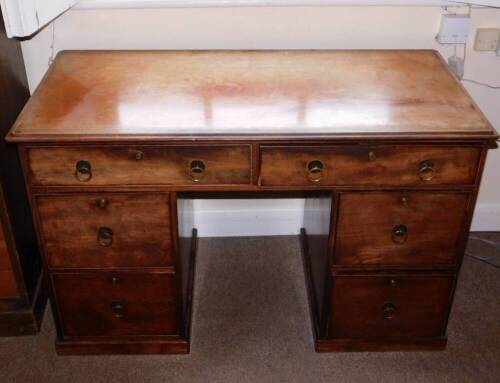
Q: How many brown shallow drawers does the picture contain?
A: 2